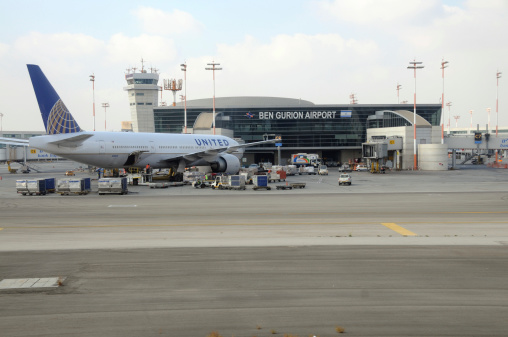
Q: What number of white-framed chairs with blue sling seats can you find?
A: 0